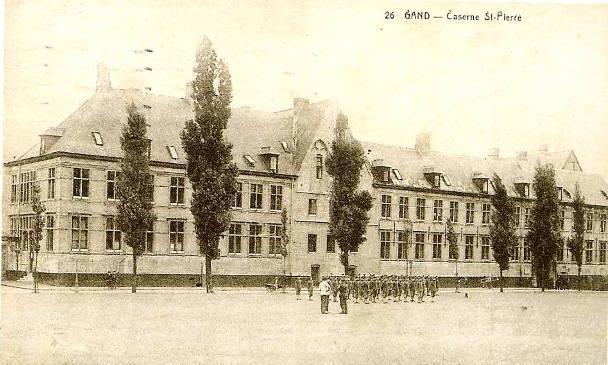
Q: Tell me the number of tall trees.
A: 6